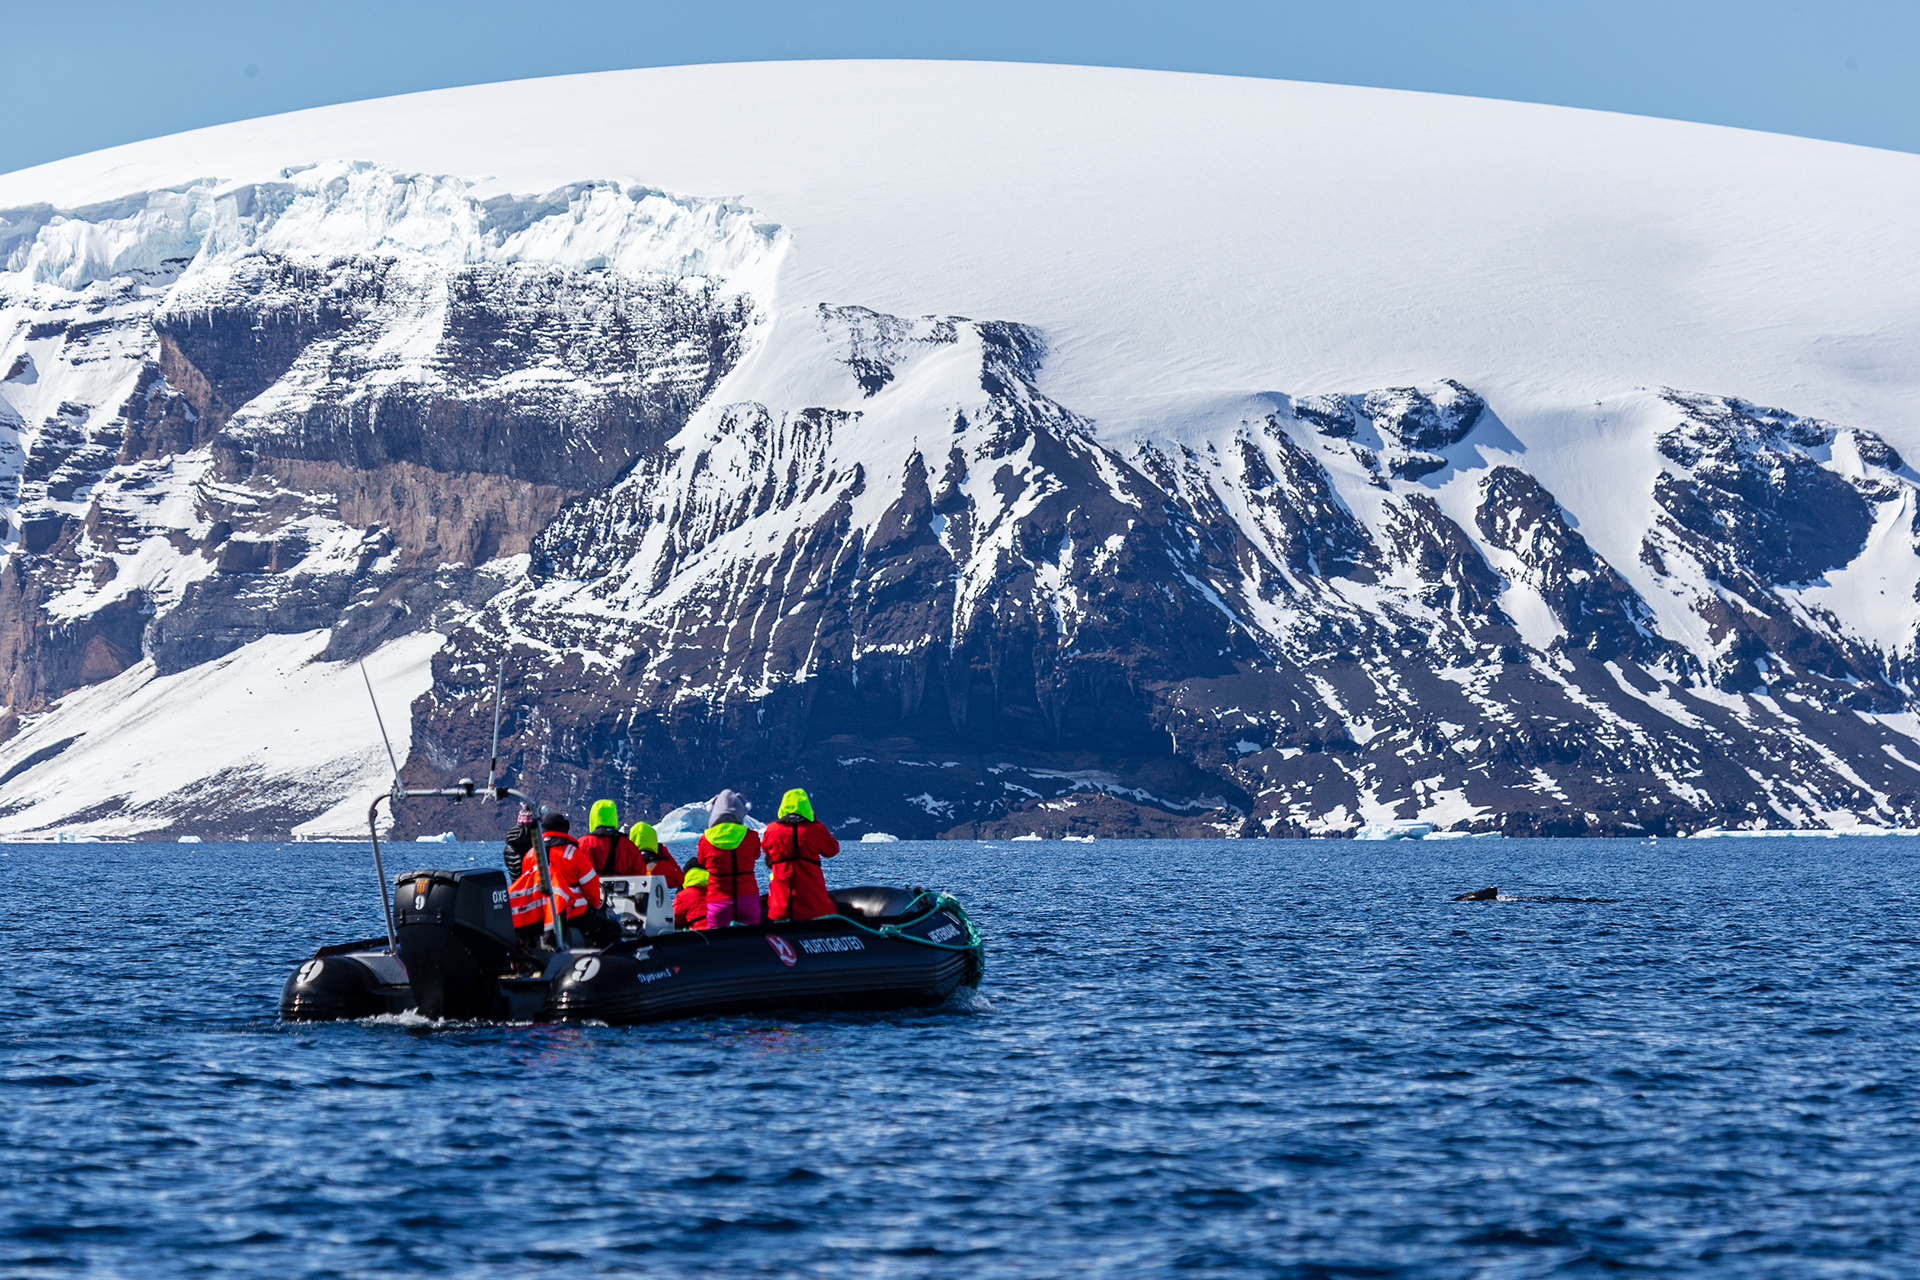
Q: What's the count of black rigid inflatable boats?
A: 1